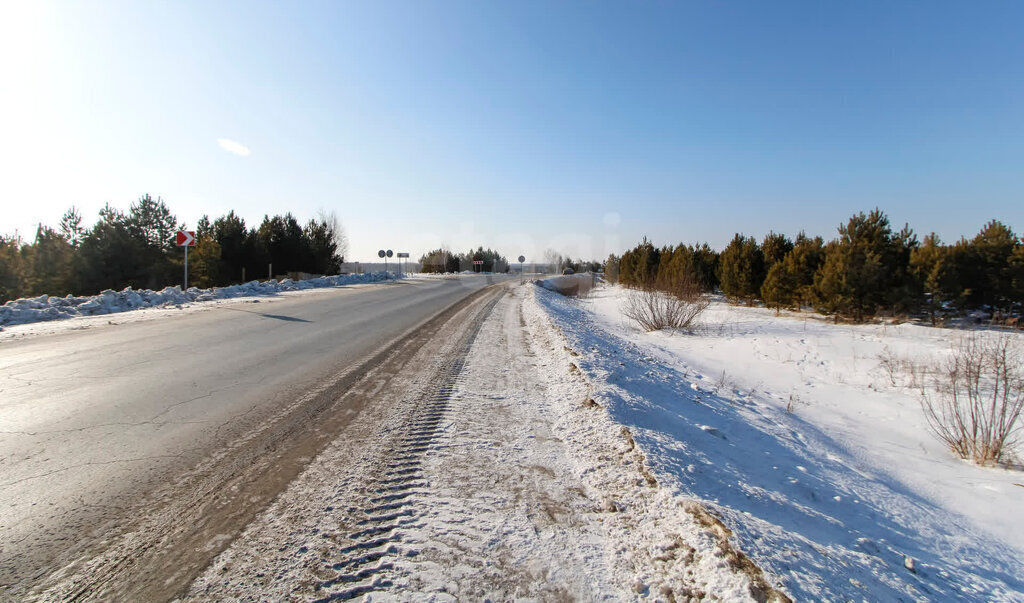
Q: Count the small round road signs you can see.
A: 3